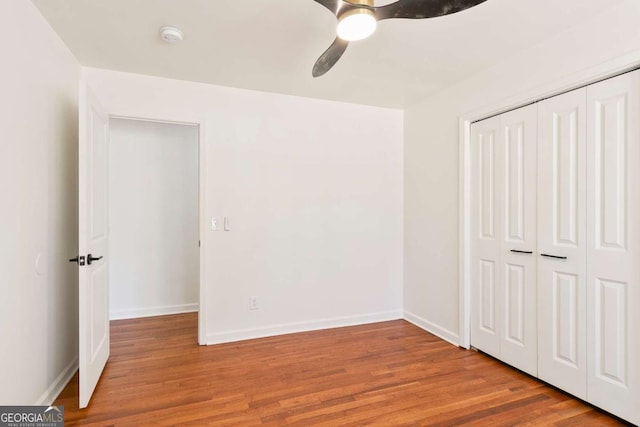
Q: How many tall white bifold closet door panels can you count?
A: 4